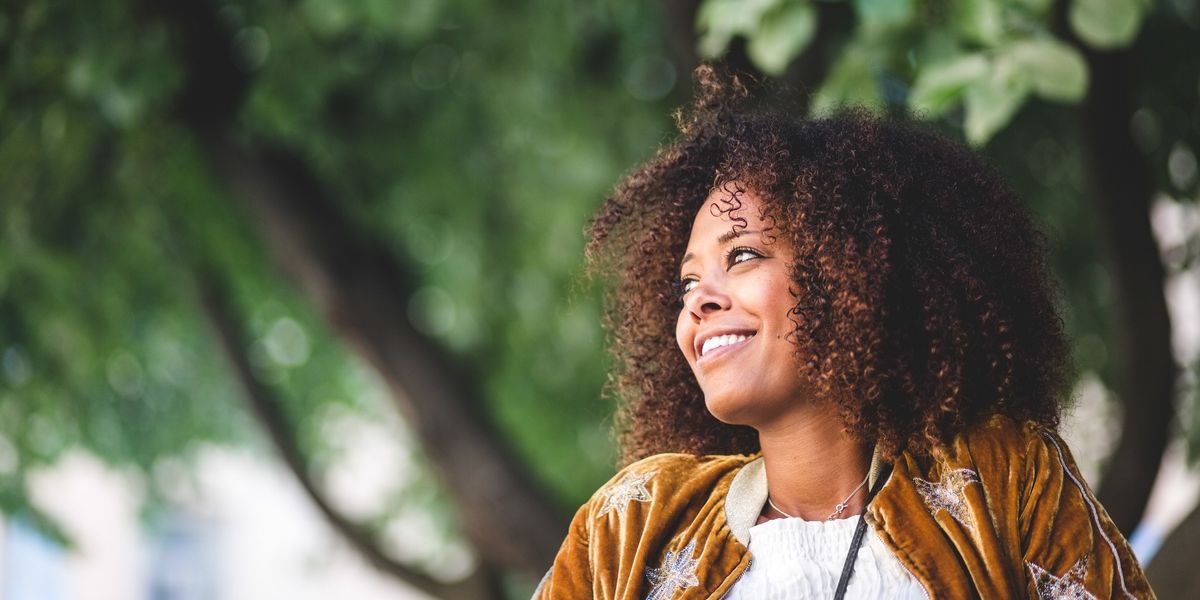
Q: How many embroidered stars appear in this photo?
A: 4